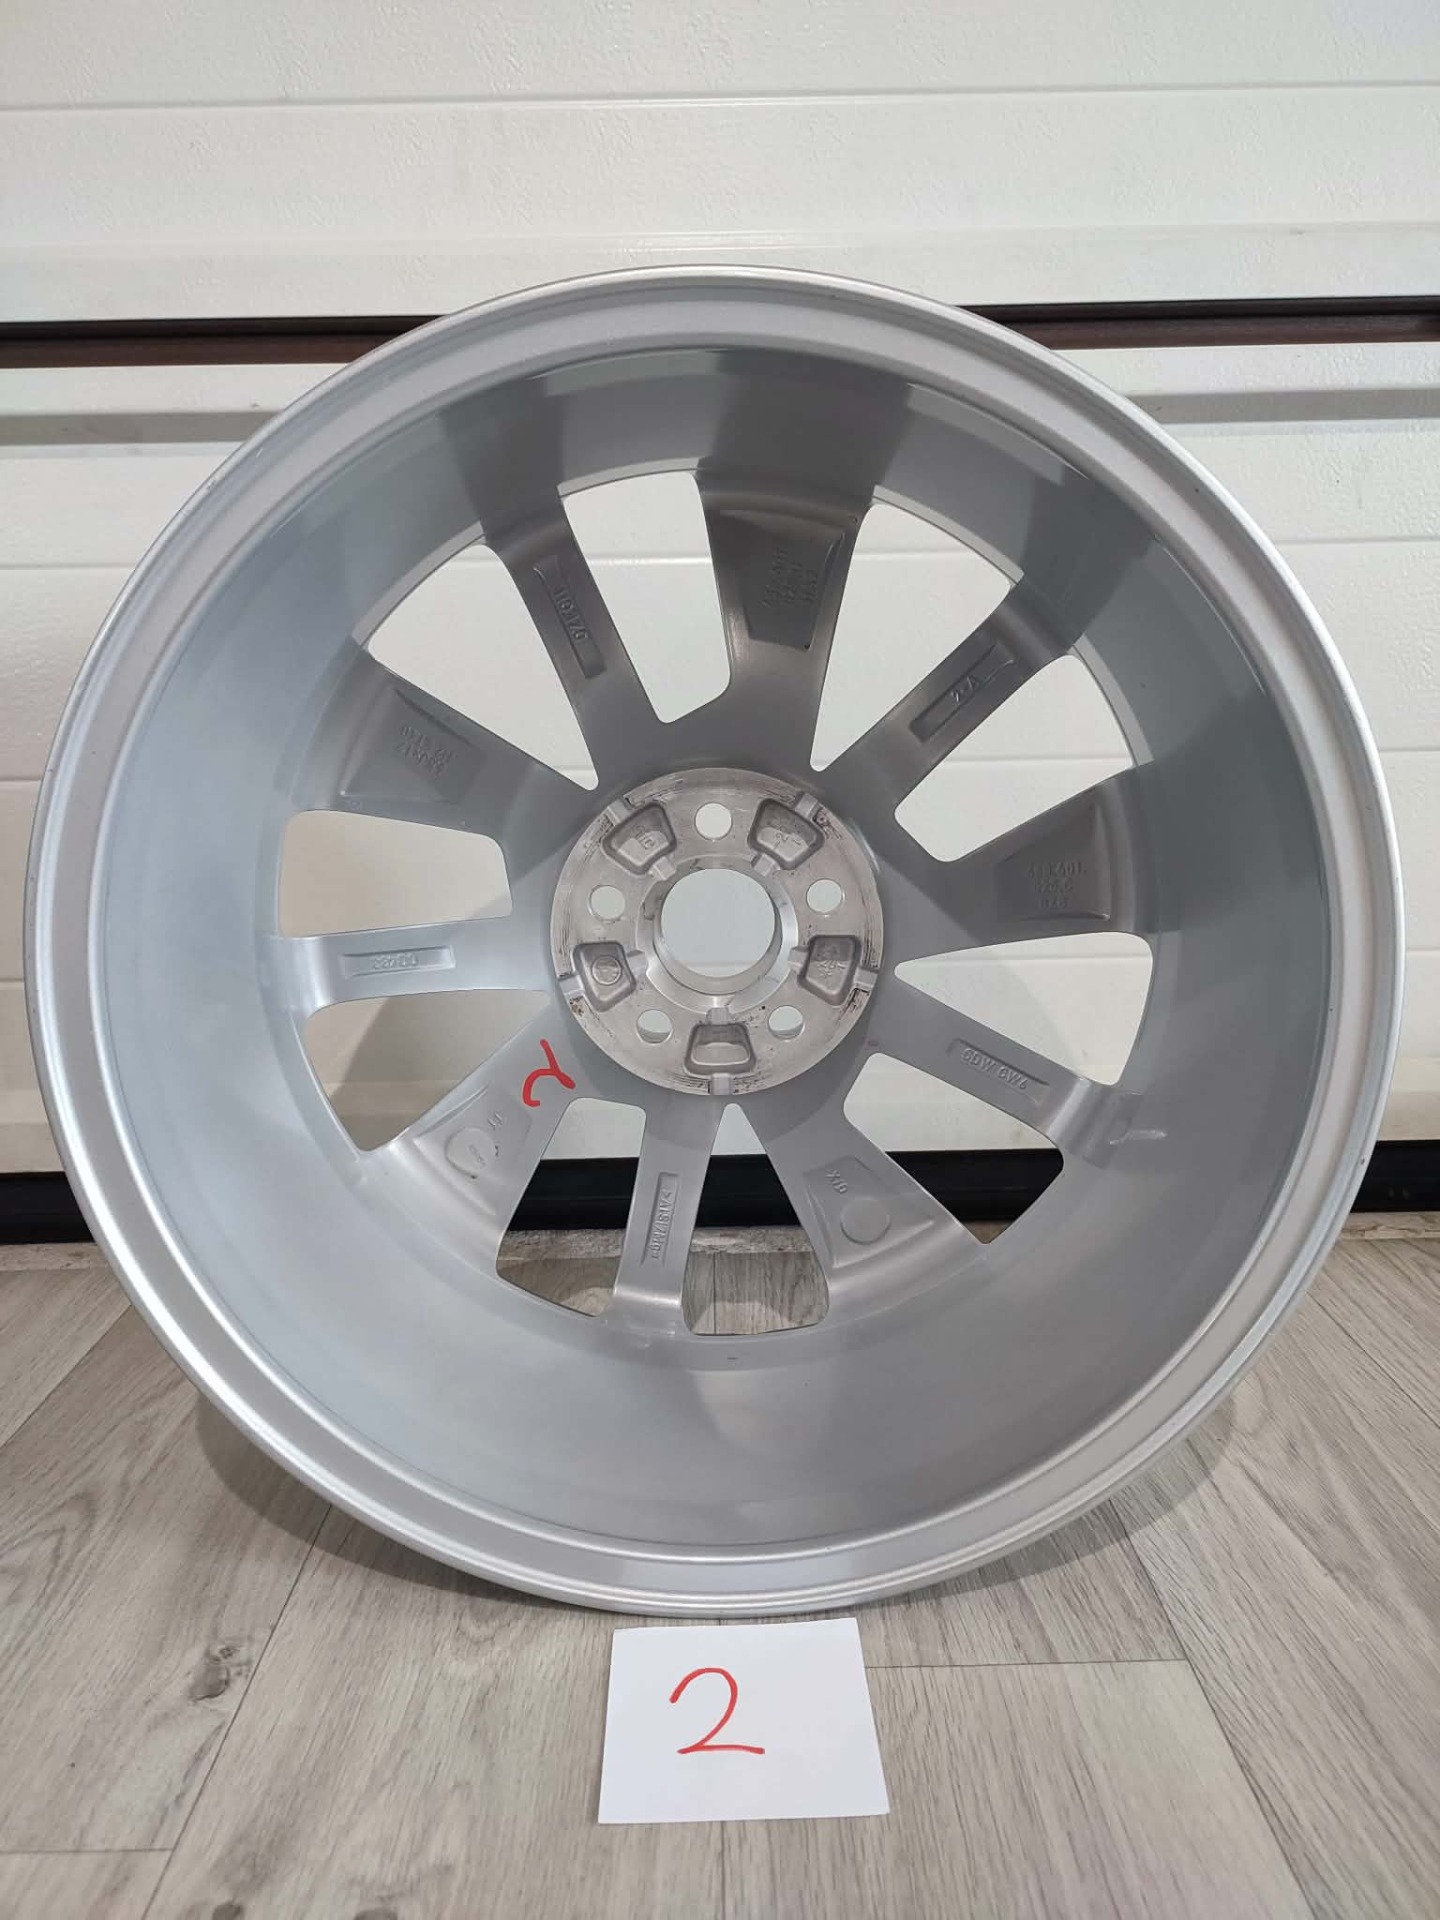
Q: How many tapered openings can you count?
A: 10